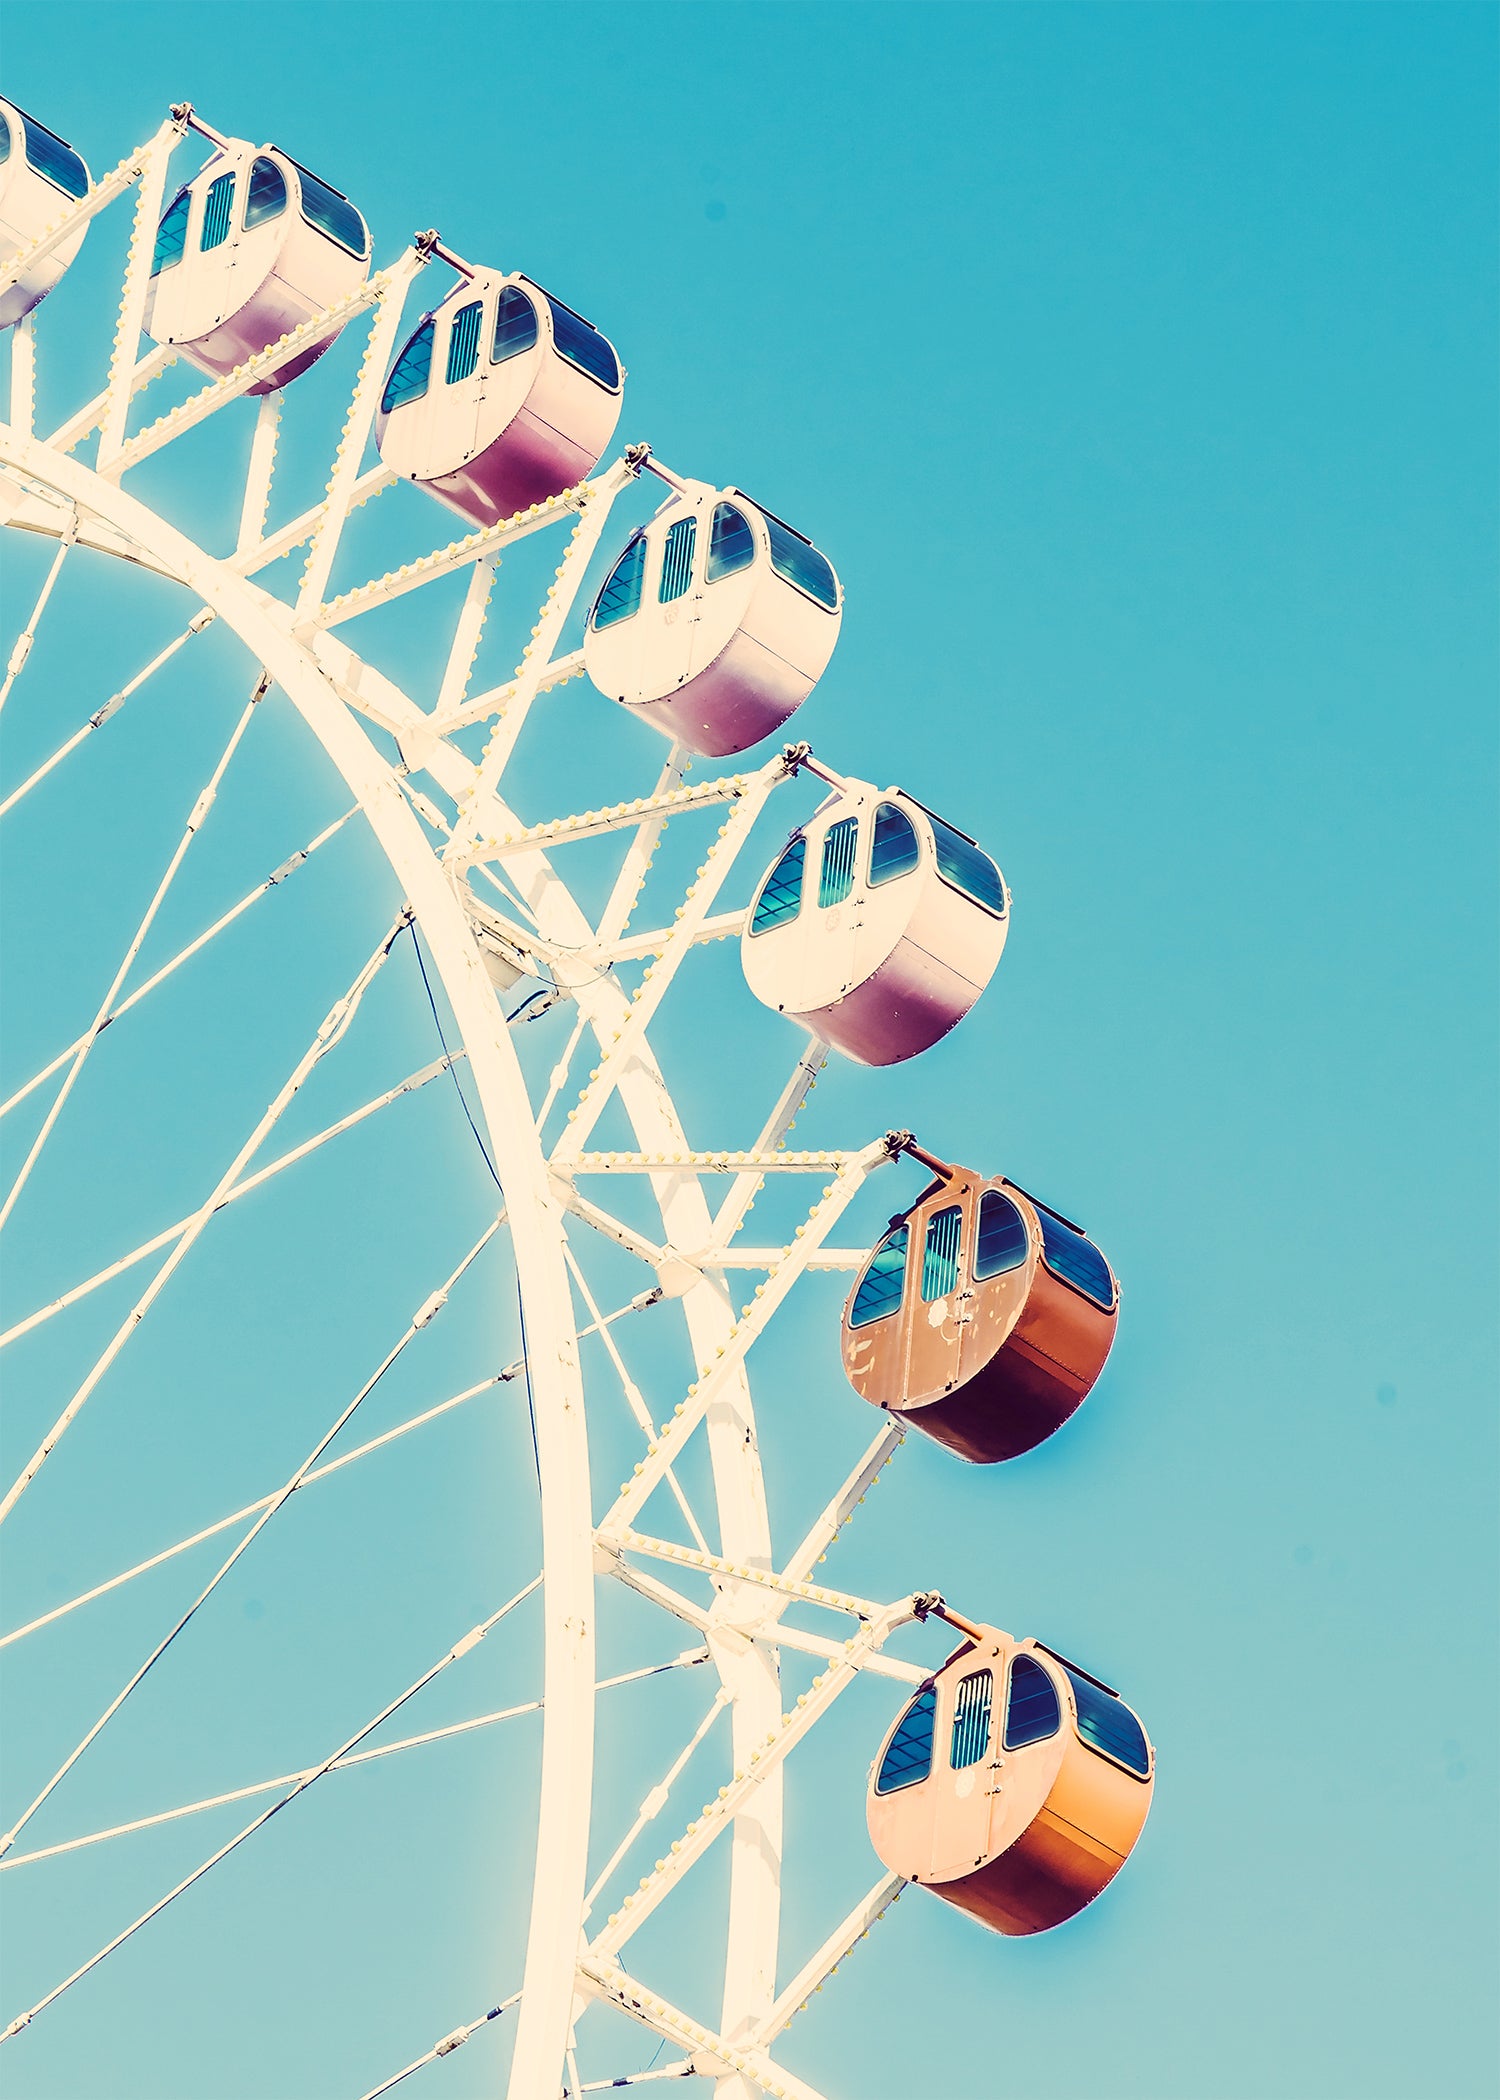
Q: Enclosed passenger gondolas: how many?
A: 7